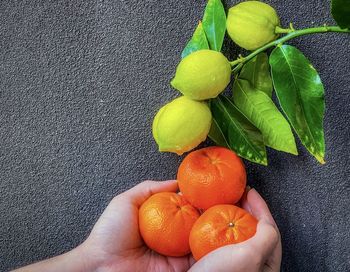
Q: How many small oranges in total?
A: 3